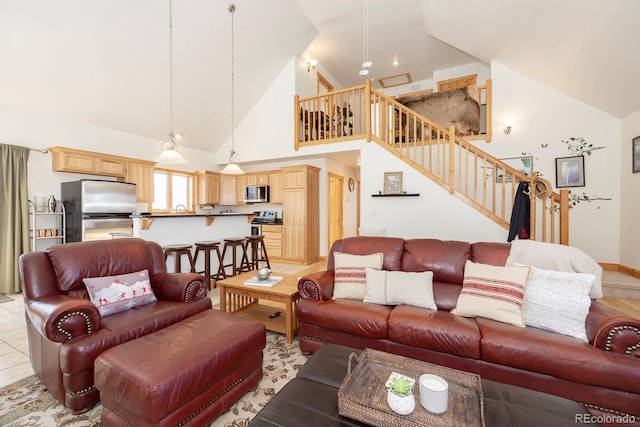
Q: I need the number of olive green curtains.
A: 1